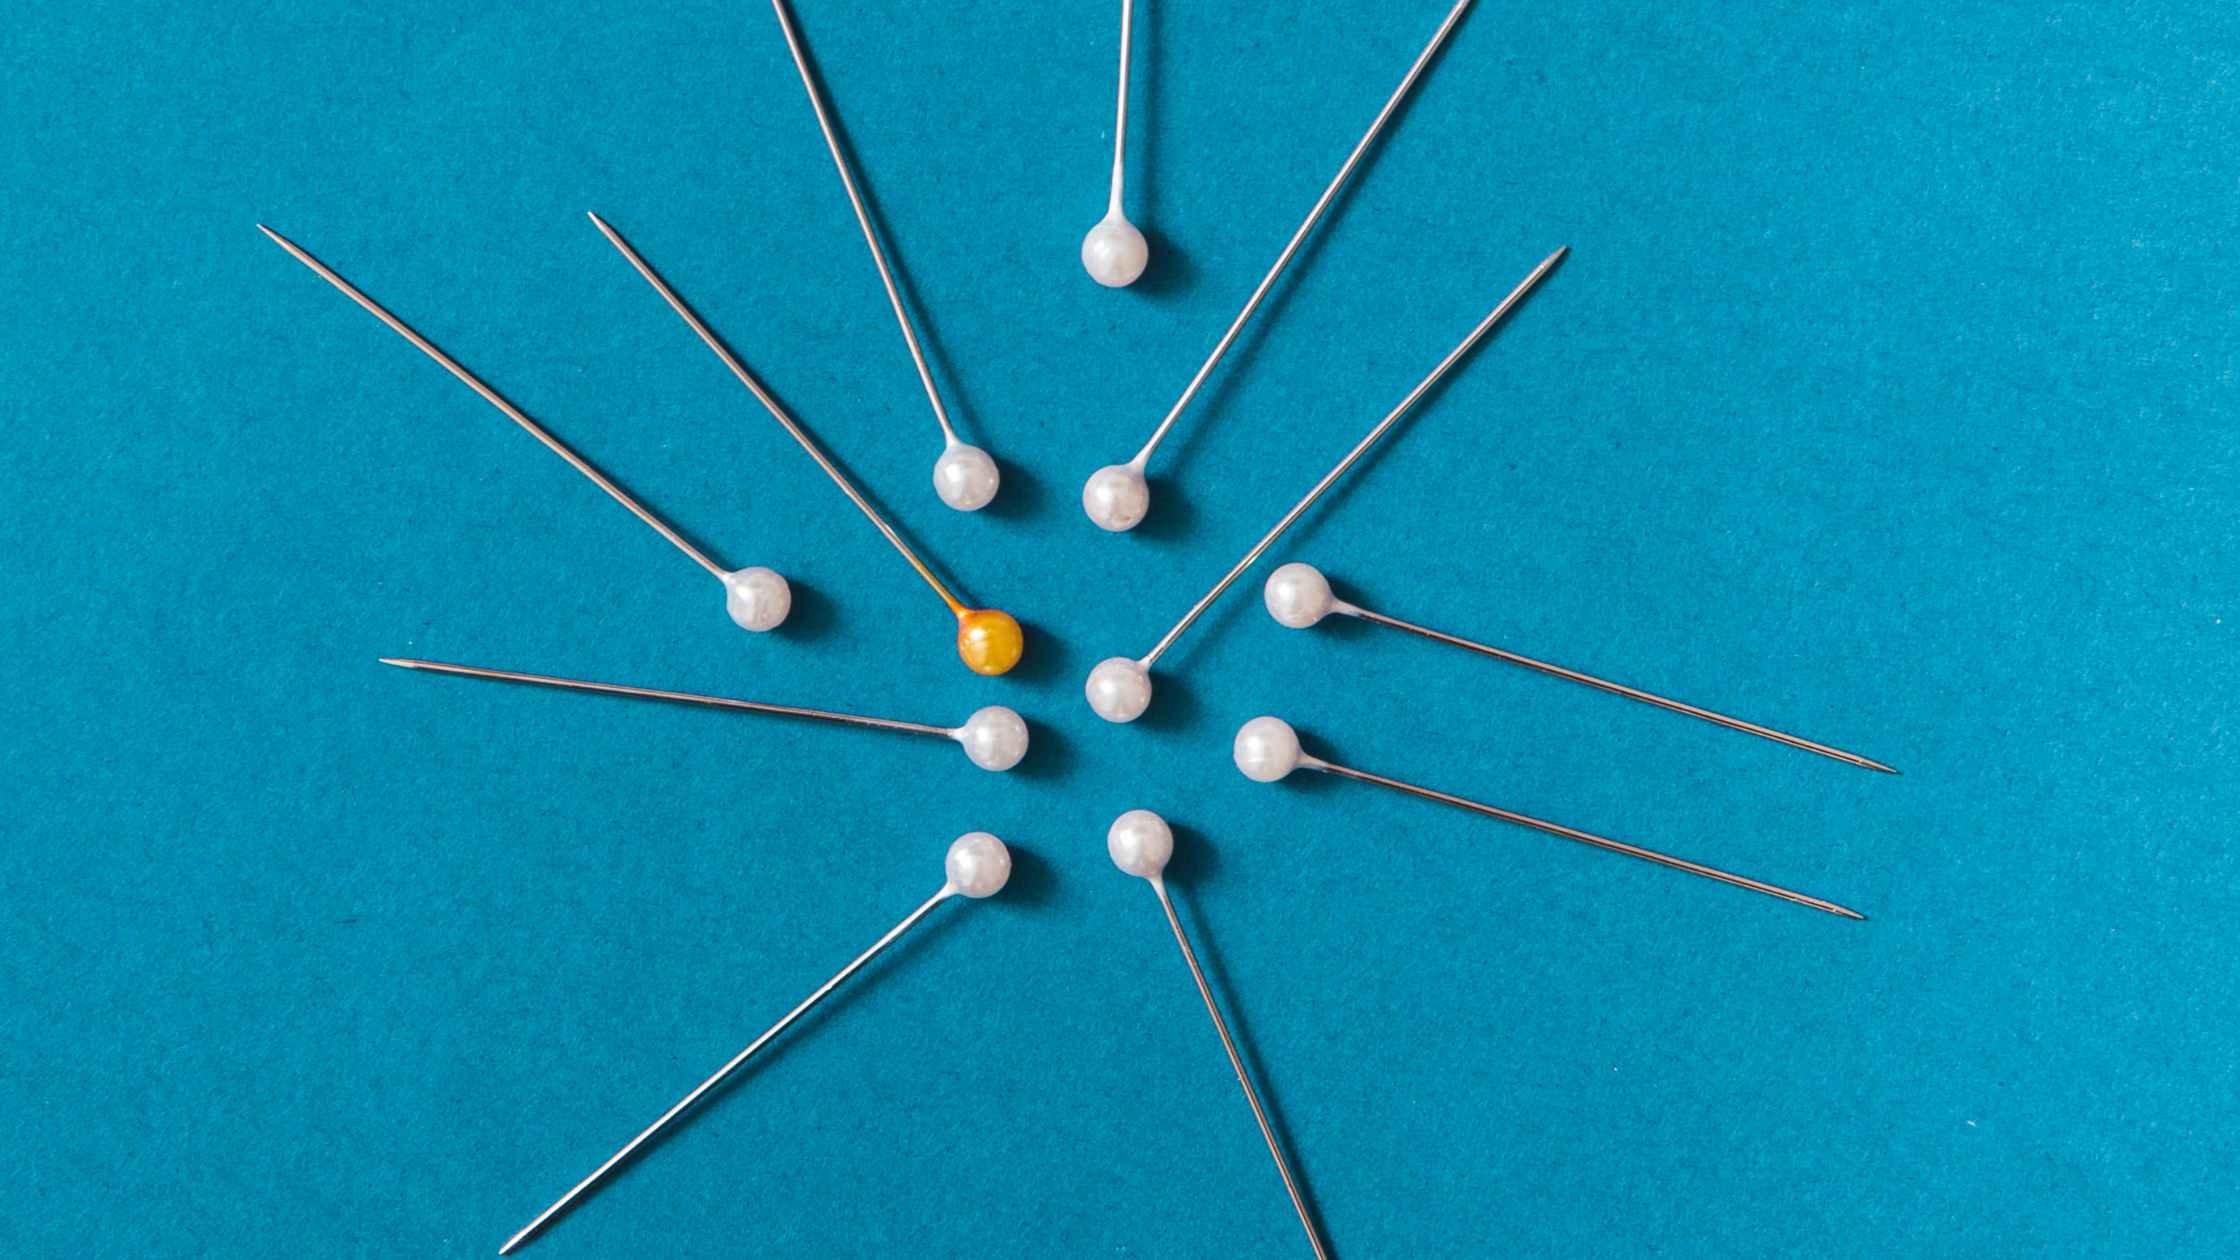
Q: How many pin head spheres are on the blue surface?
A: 11